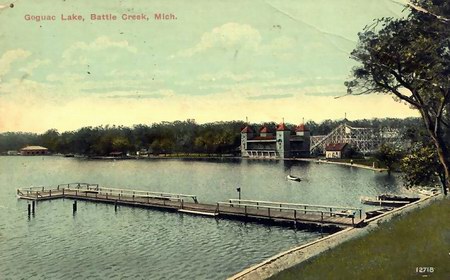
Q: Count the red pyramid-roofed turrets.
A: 4